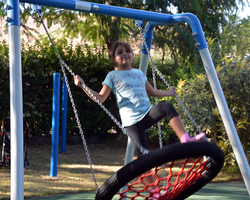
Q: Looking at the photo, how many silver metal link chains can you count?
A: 4